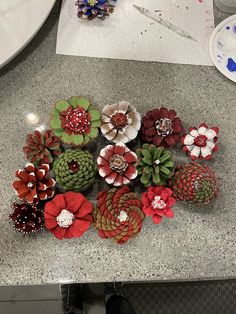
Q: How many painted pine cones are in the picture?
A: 15